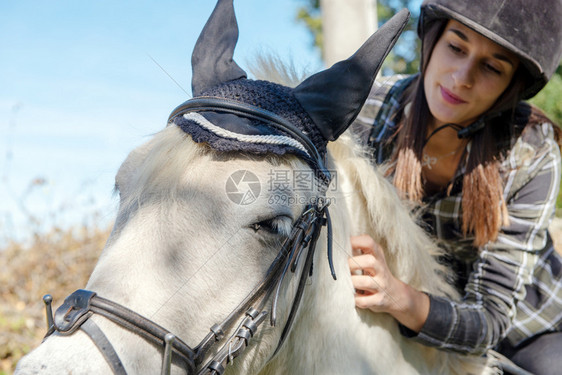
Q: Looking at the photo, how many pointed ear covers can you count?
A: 2